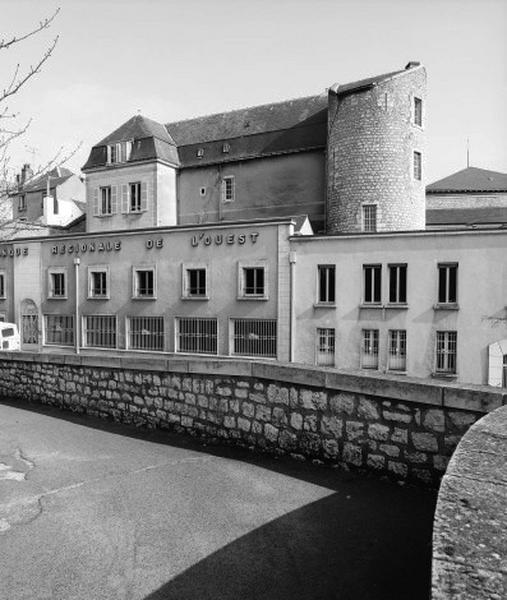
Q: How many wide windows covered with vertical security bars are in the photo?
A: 5